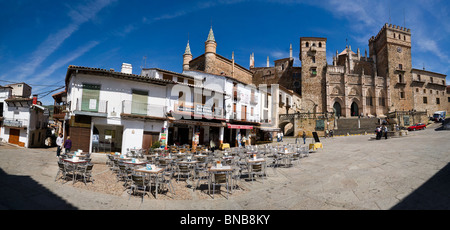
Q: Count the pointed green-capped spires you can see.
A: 2